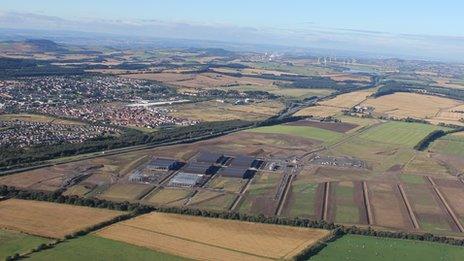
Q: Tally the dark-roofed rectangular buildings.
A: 5